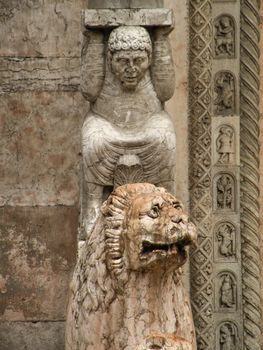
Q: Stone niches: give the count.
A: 7